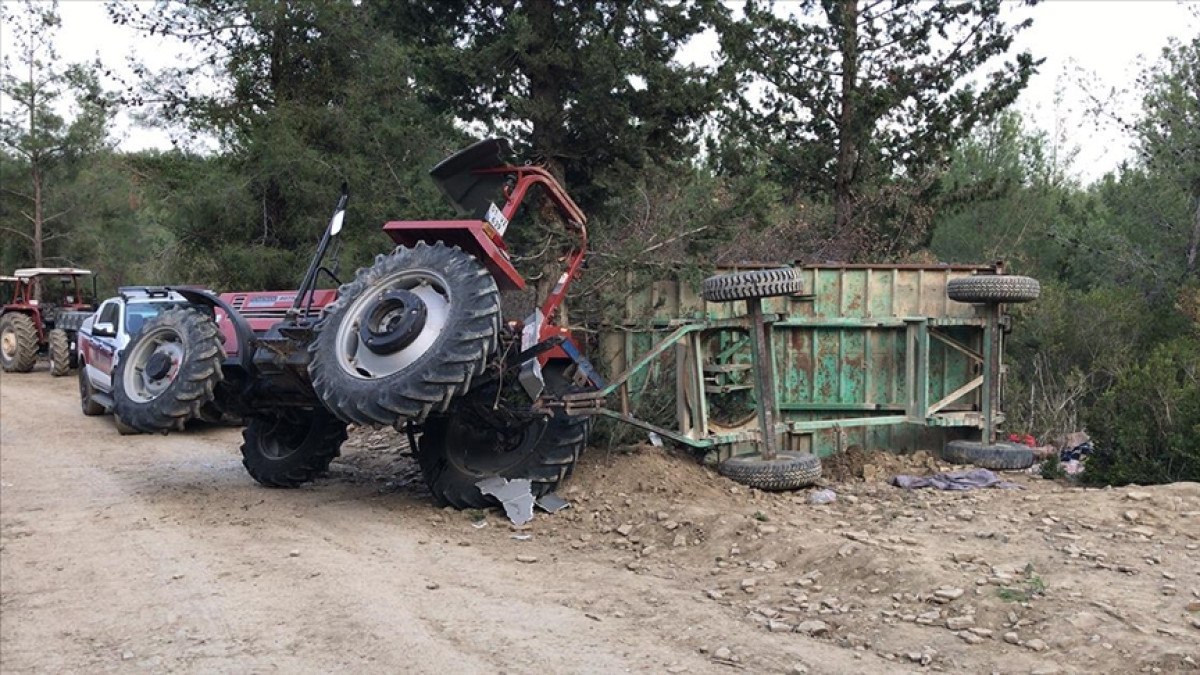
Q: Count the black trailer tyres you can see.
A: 4